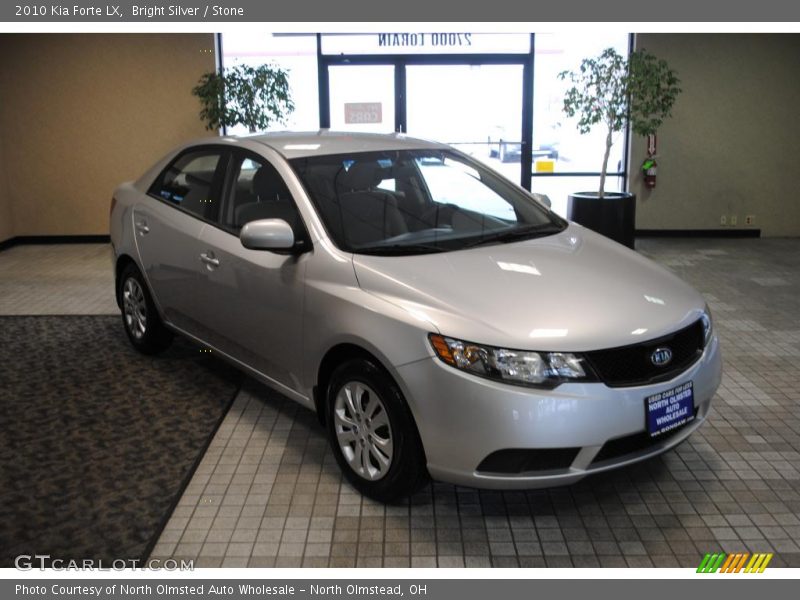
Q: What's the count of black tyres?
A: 2